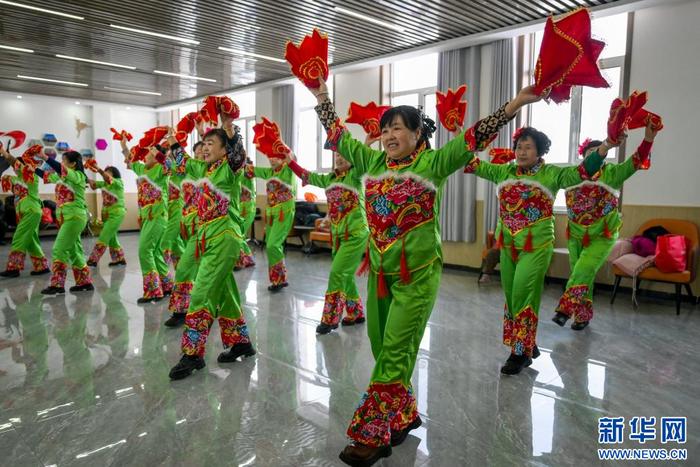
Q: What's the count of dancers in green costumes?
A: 13